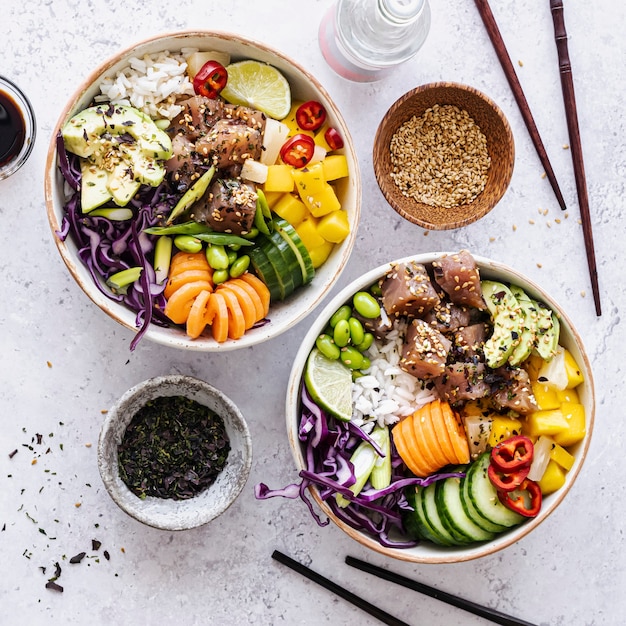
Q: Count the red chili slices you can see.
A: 7